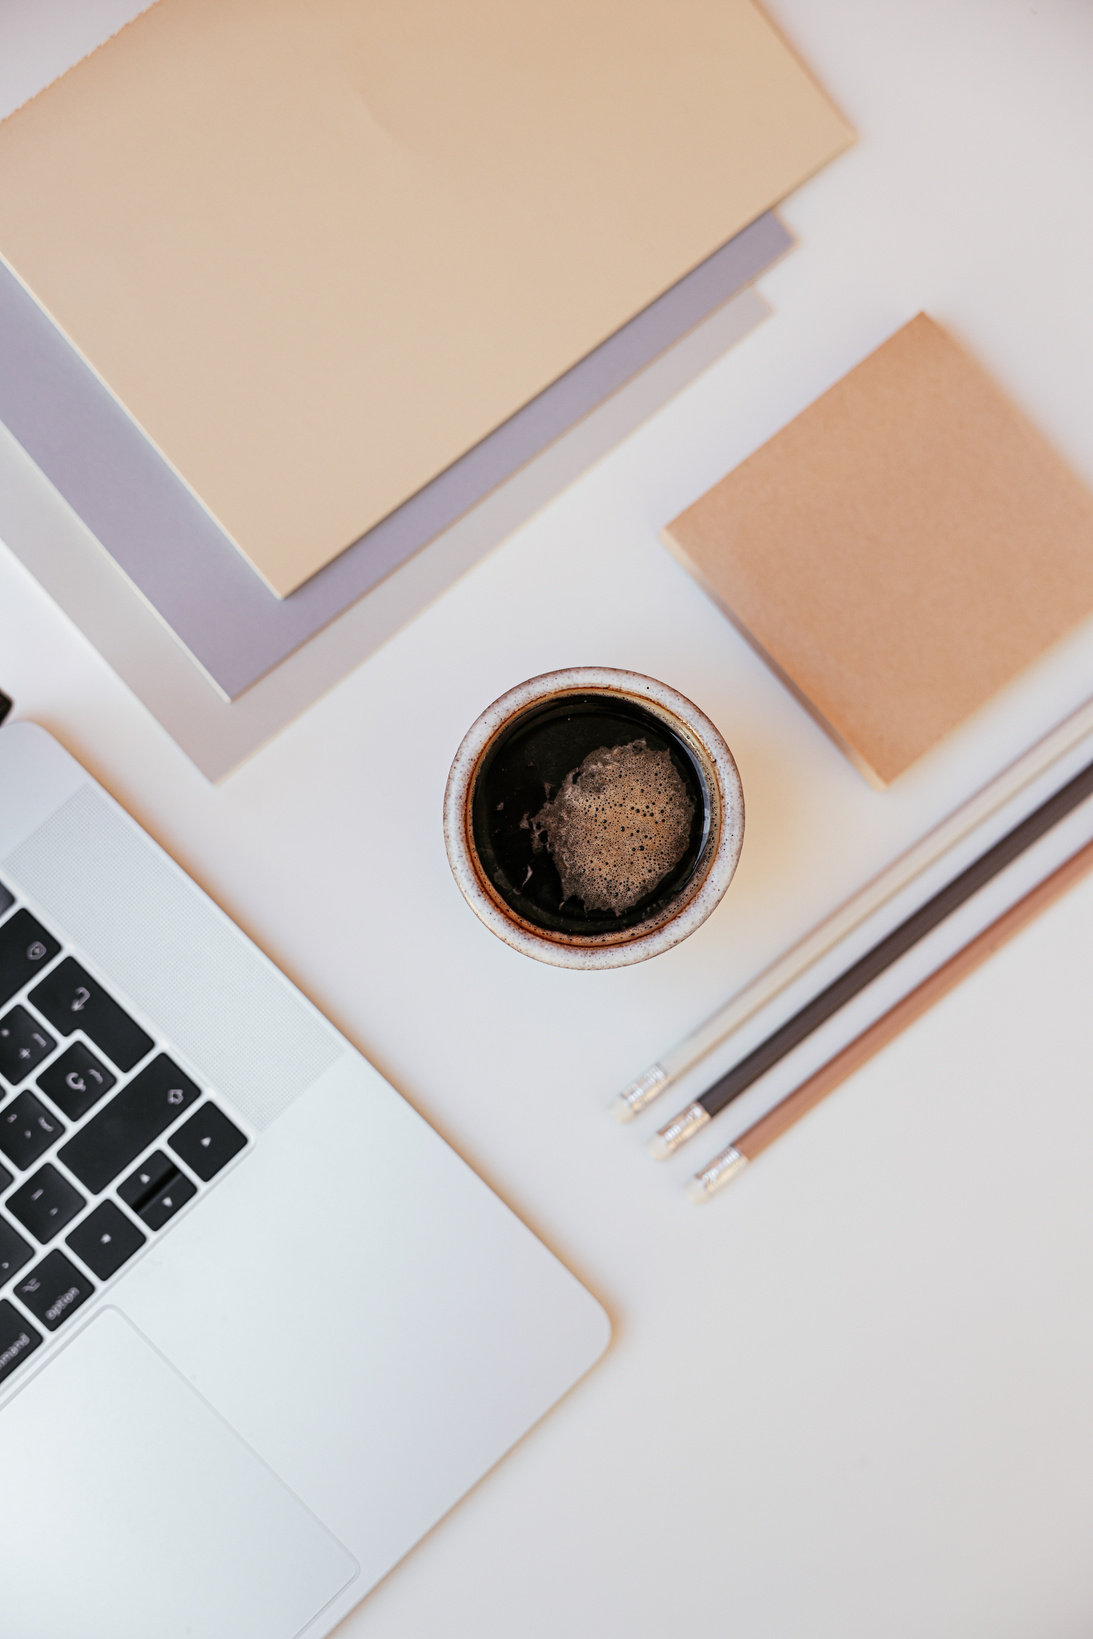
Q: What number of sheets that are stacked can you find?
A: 3